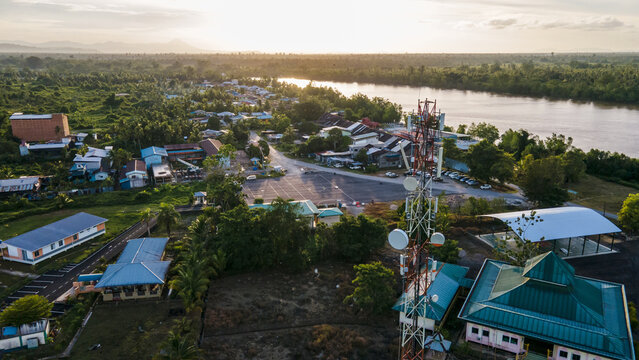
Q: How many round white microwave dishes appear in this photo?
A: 4